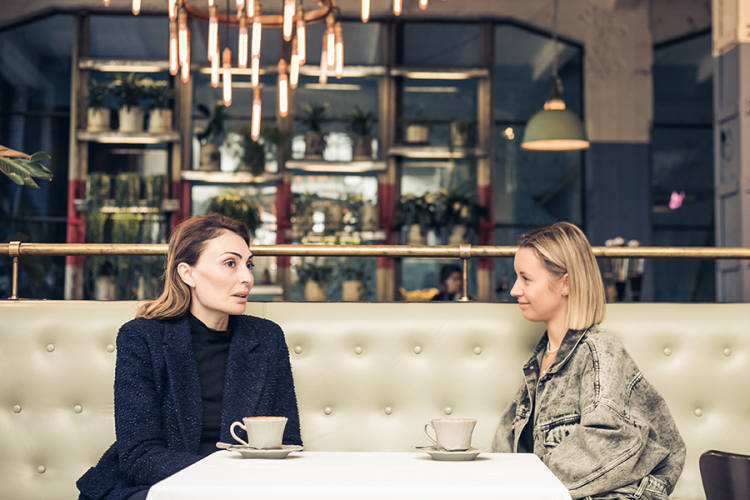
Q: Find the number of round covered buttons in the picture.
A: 15